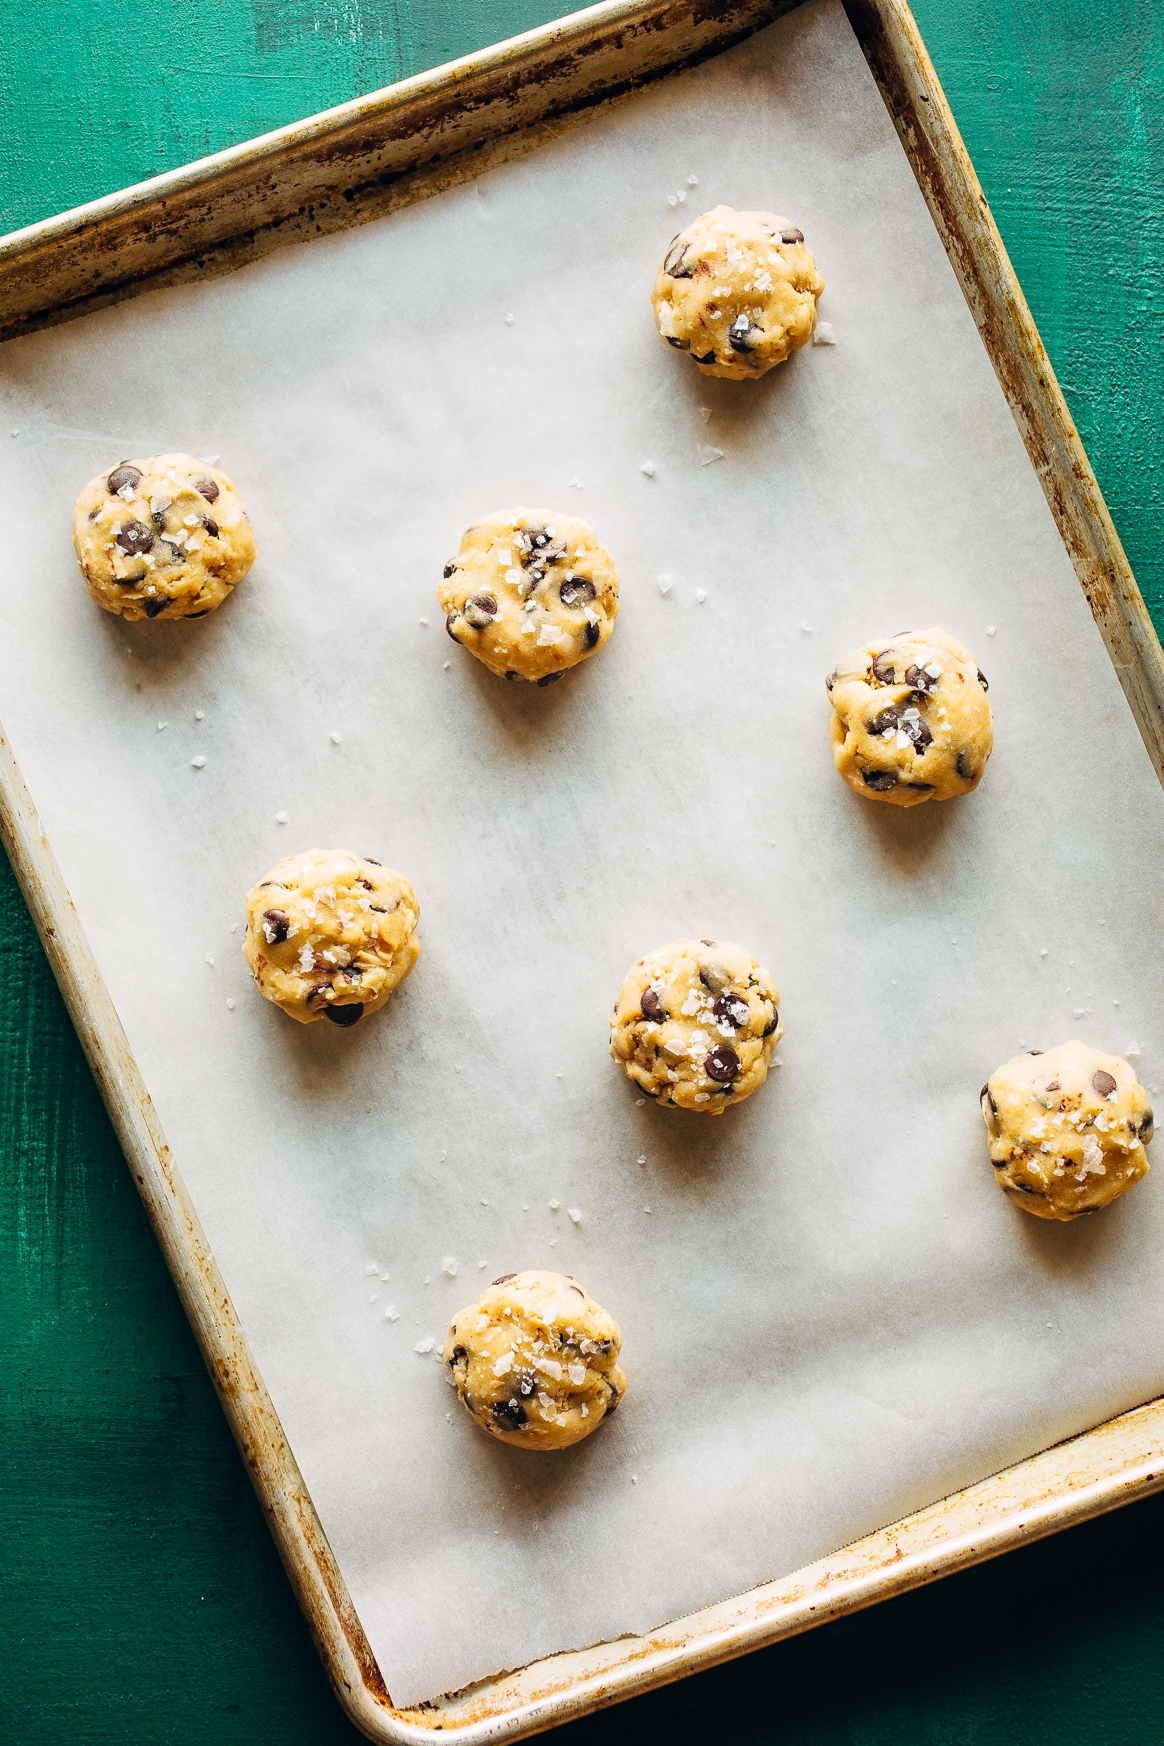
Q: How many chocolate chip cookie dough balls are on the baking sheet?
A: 8